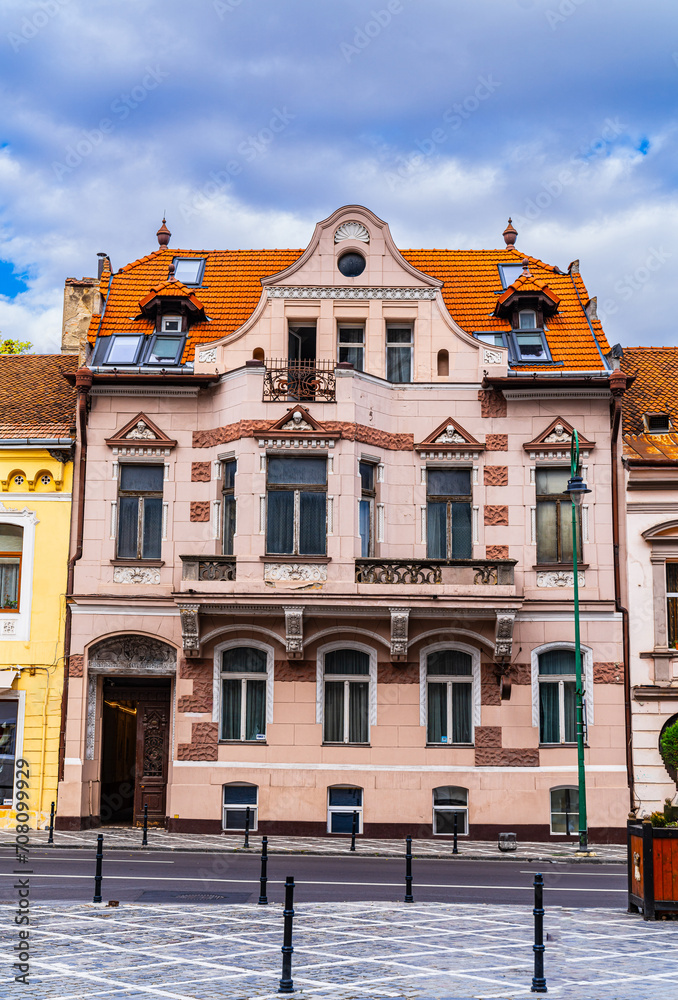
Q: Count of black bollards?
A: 10